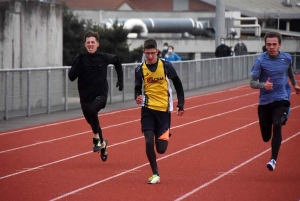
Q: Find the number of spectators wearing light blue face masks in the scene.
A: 4